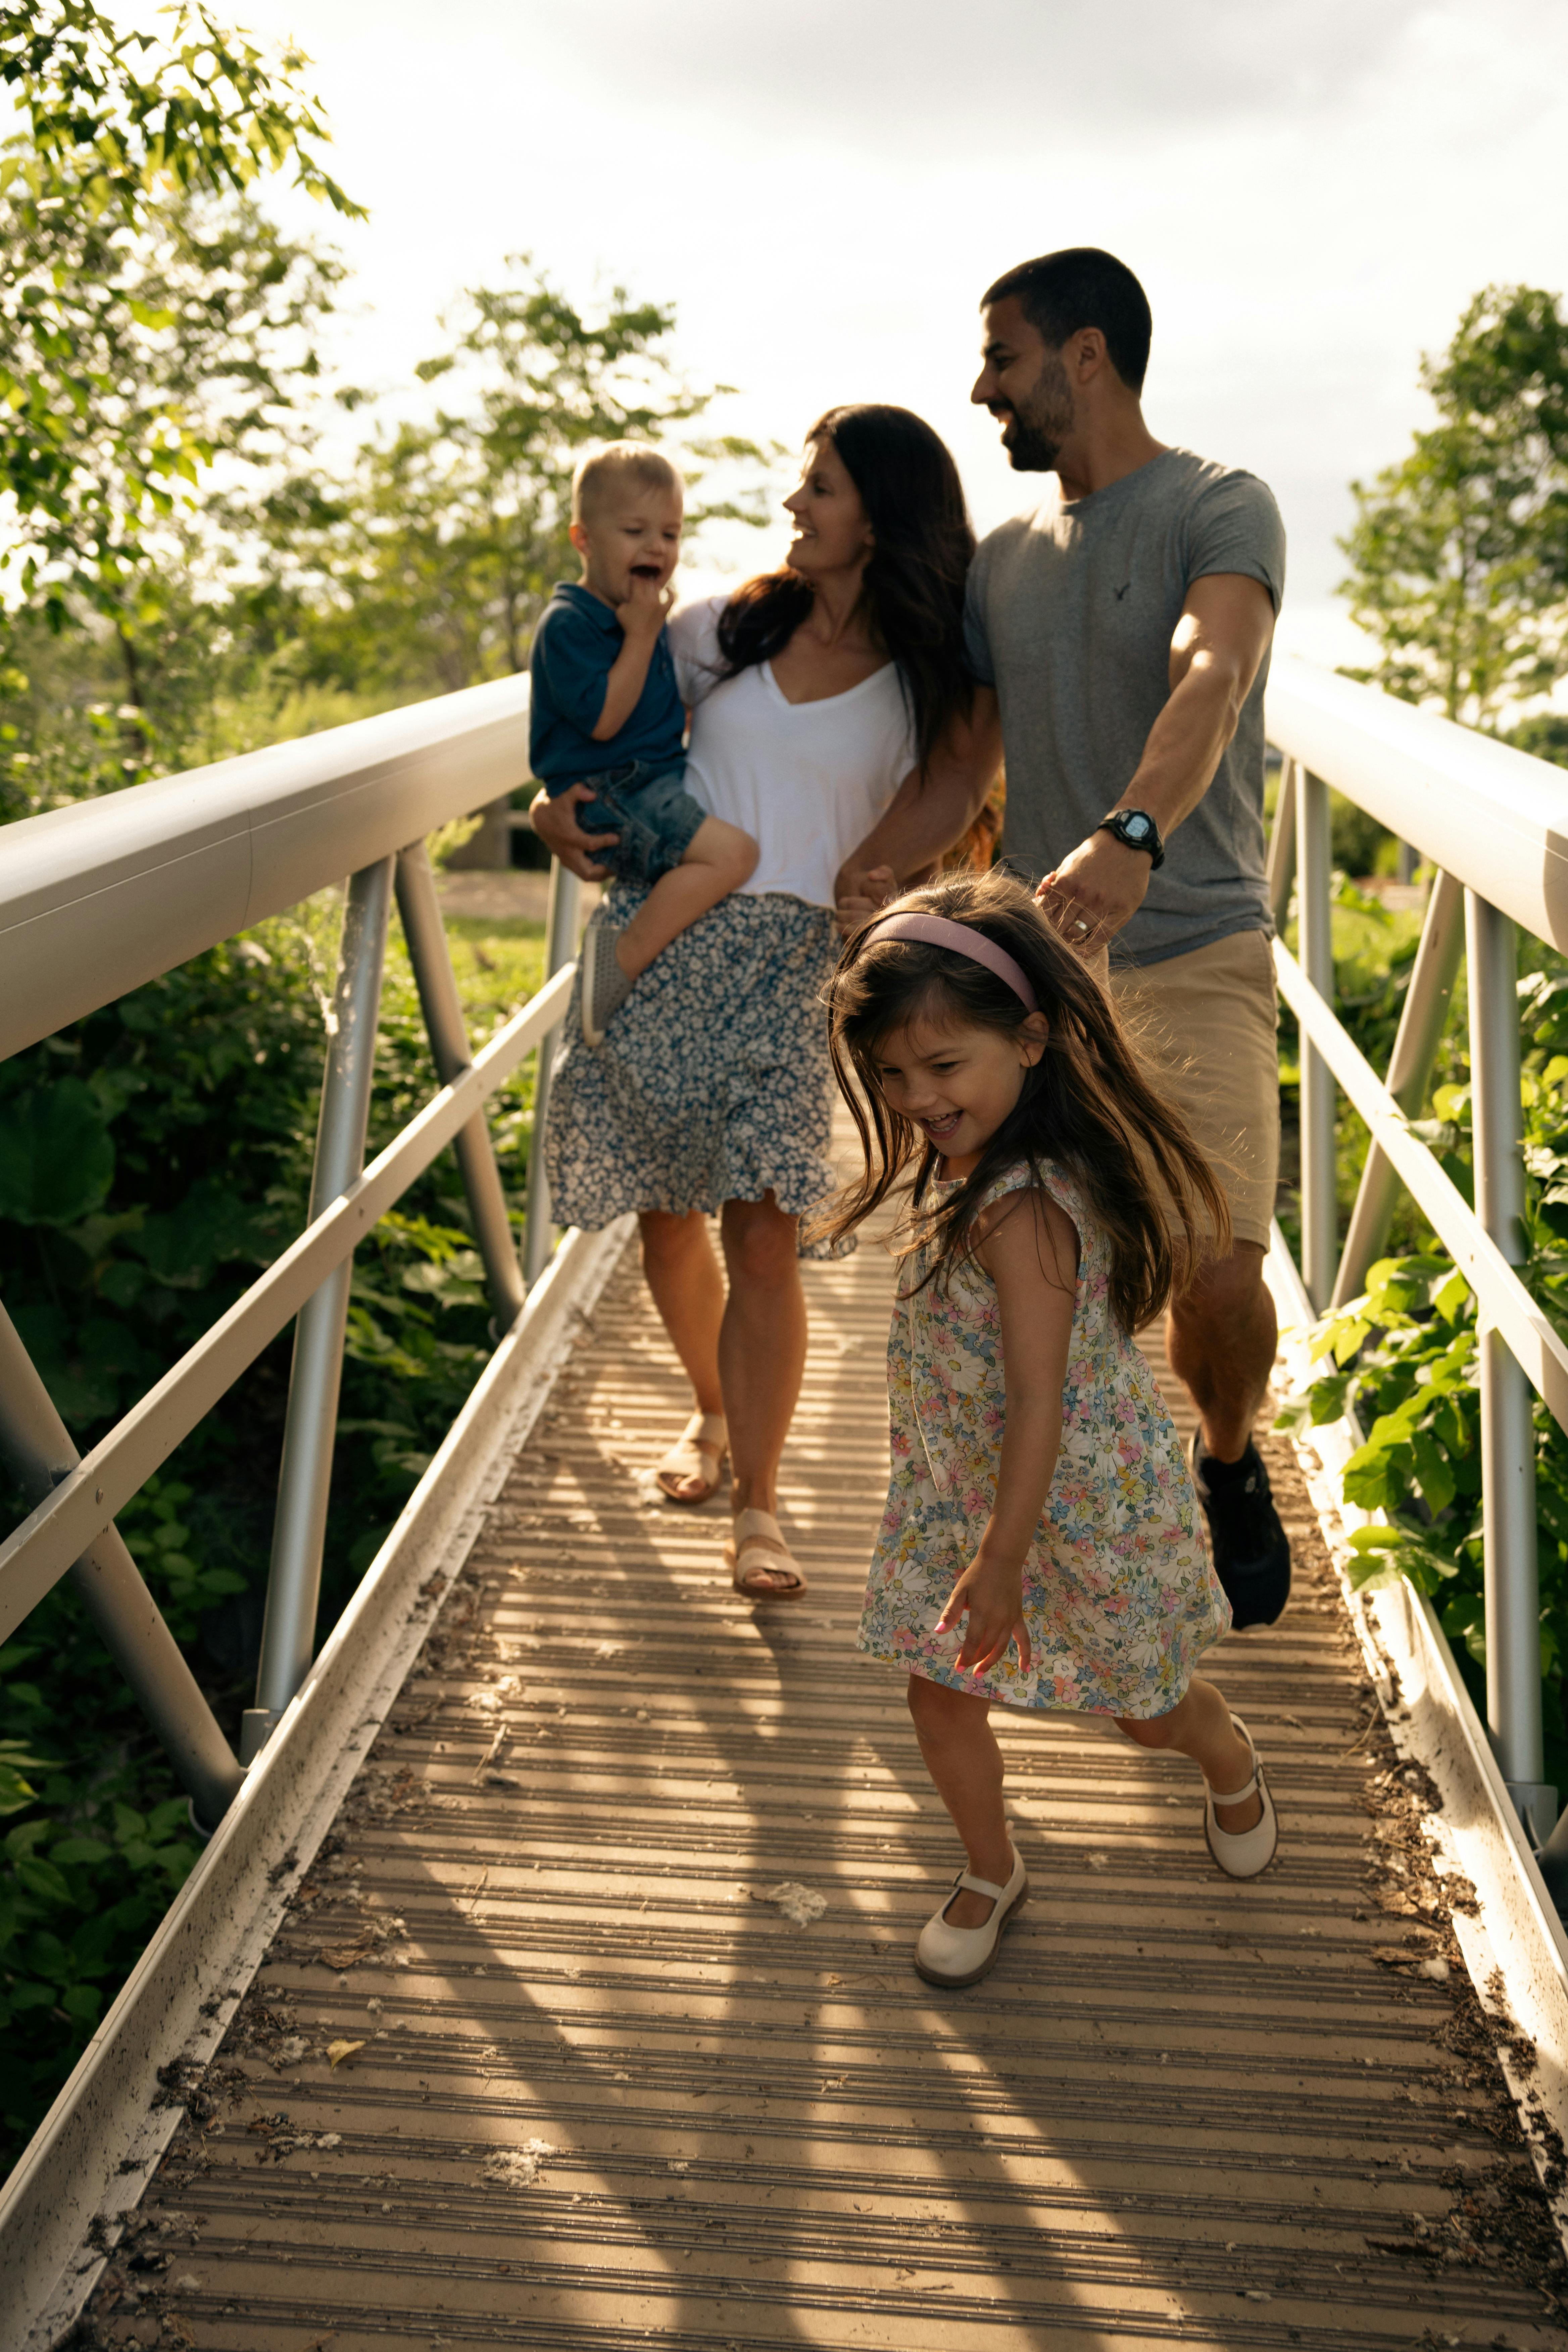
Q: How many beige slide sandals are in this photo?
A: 2